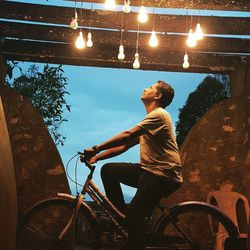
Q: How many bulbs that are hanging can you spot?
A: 12